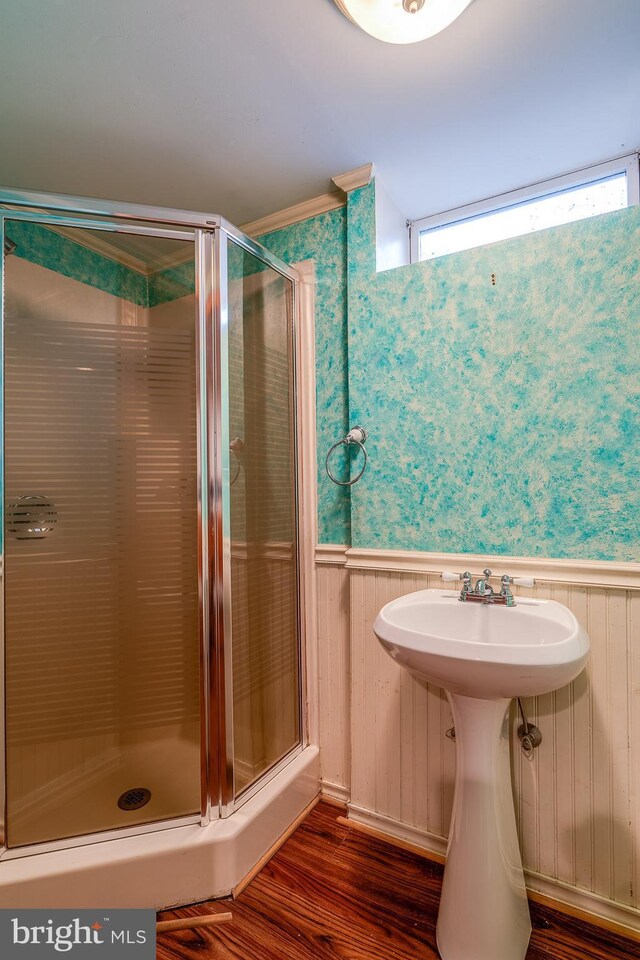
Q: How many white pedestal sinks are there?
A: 1